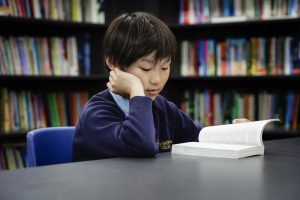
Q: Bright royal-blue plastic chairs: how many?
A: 1